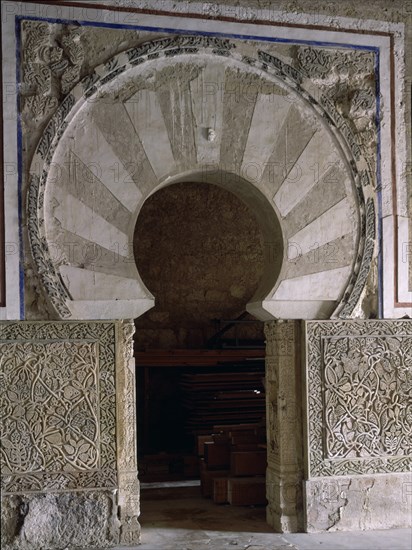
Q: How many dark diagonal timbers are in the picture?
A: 1